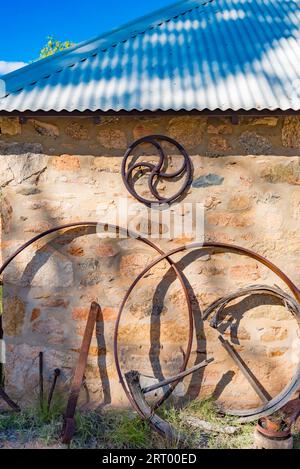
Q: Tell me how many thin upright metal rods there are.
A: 2